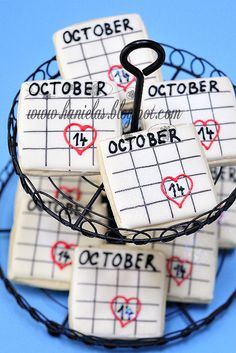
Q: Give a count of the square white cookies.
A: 9